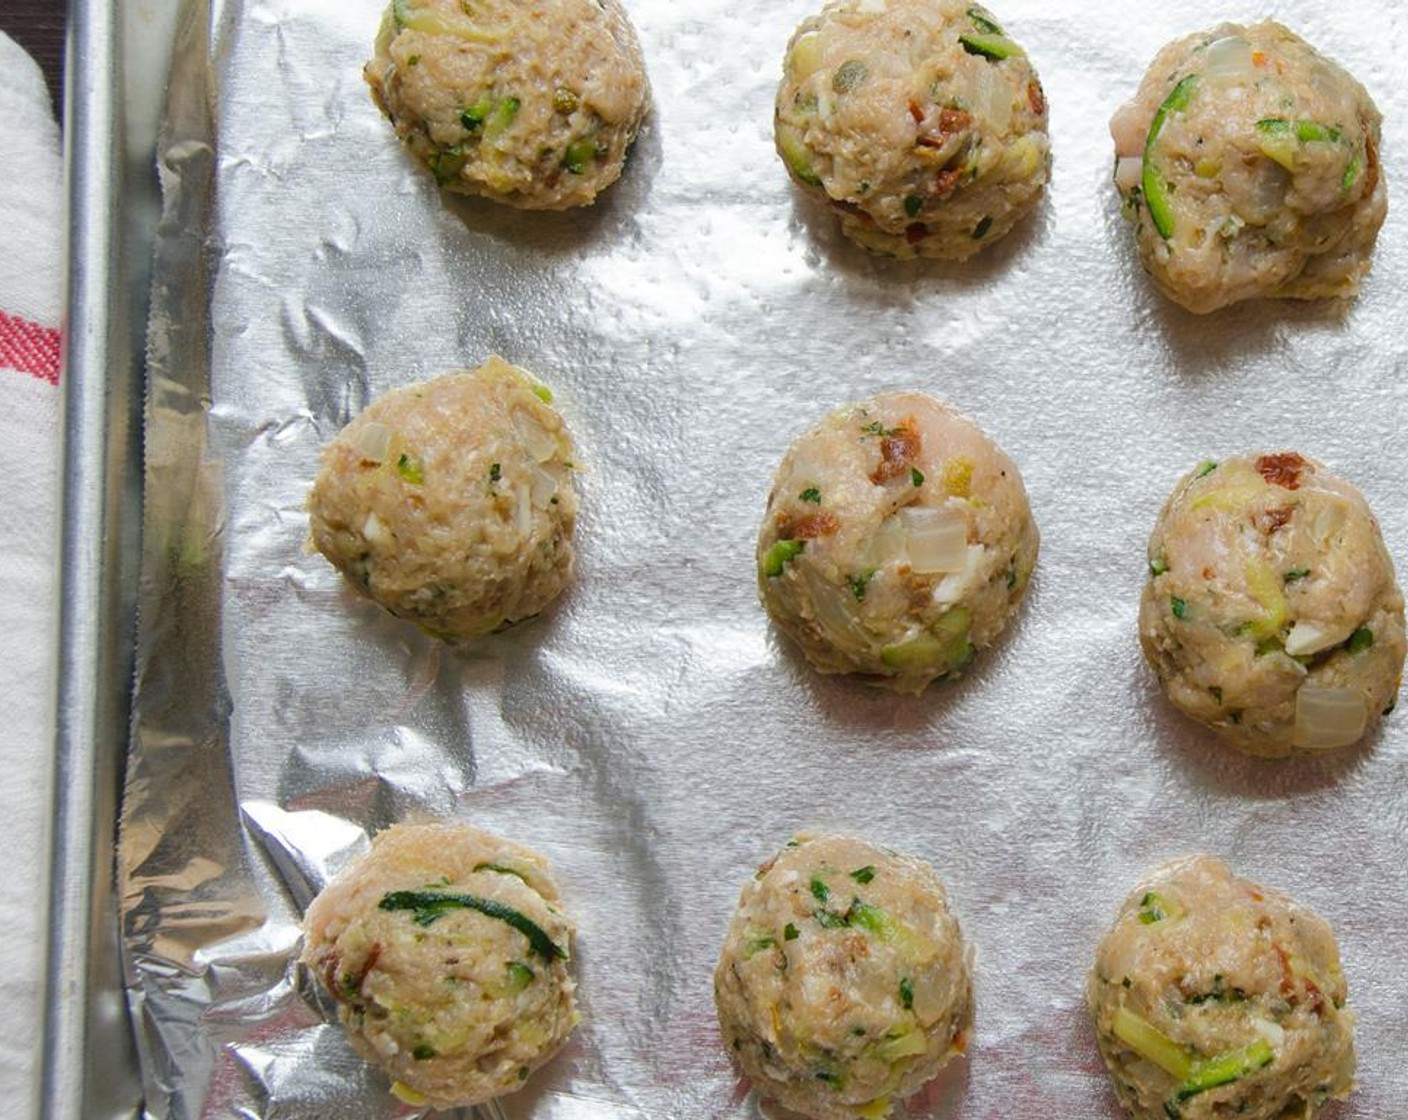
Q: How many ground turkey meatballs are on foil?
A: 9